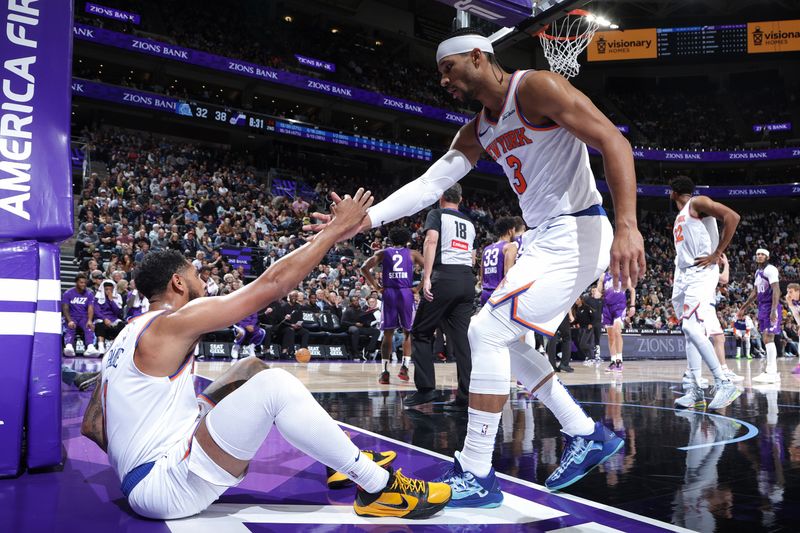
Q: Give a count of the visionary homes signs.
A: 2